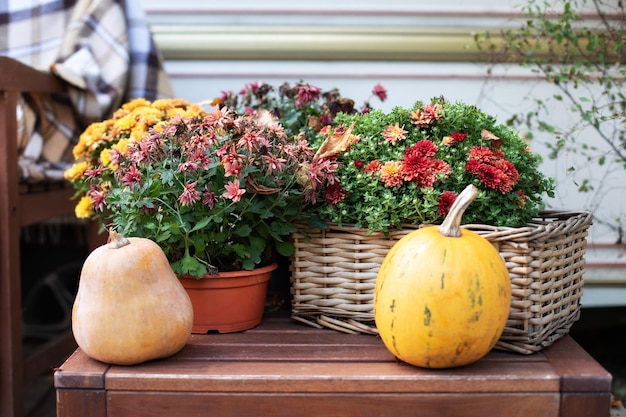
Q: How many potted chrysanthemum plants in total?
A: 4